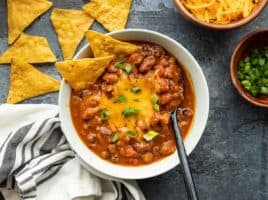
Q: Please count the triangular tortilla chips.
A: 7